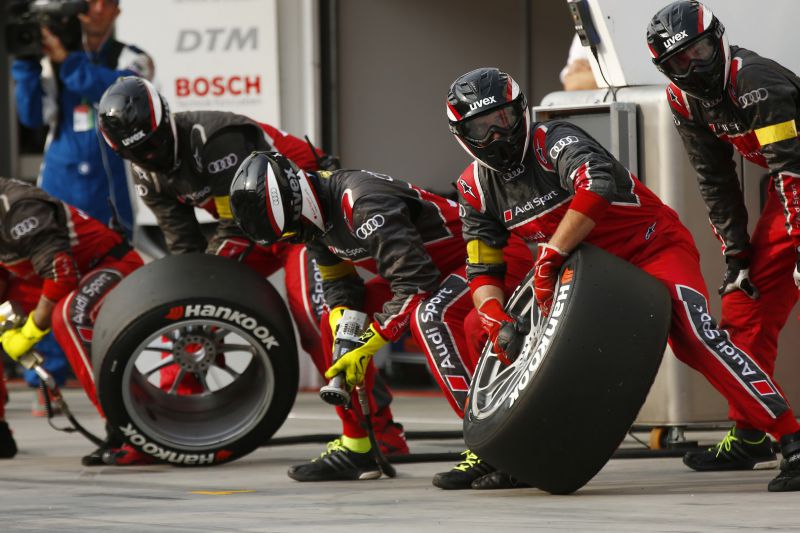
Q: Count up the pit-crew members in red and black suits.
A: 5